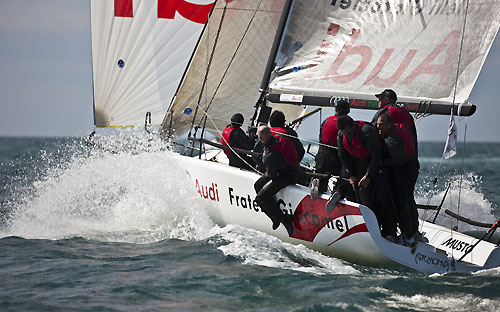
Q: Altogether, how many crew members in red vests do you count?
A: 7